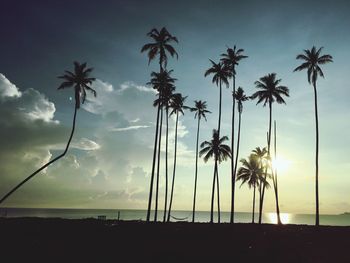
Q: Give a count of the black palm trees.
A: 14